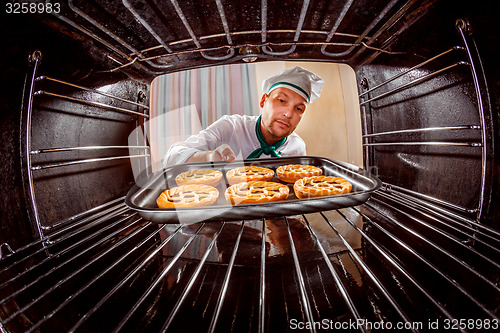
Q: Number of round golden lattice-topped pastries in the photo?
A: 6